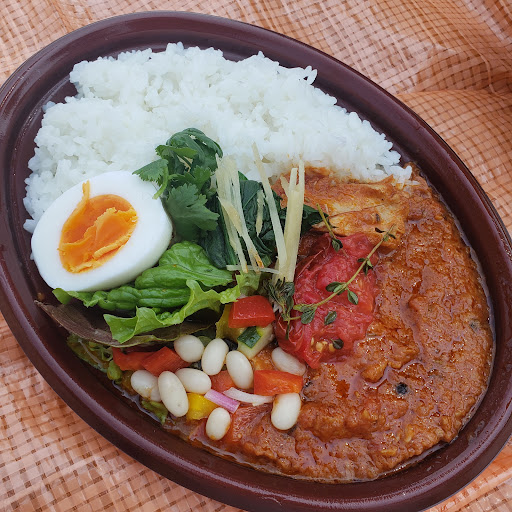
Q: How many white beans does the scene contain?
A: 9